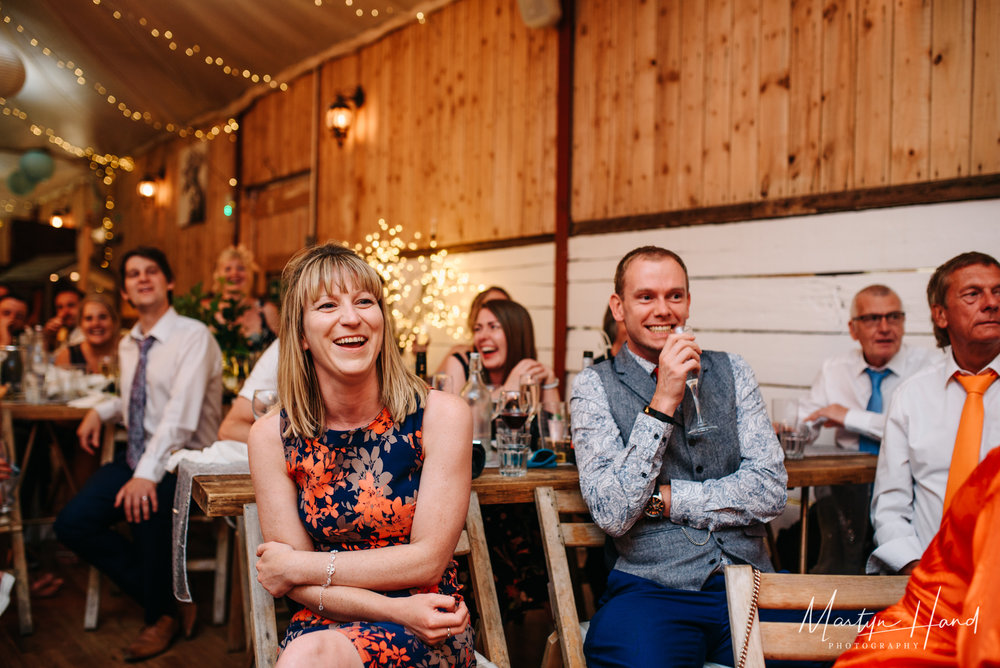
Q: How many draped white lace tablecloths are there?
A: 1